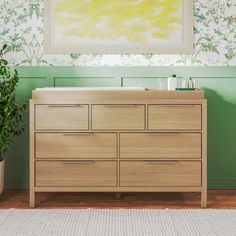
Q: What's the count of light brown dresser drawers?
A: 7